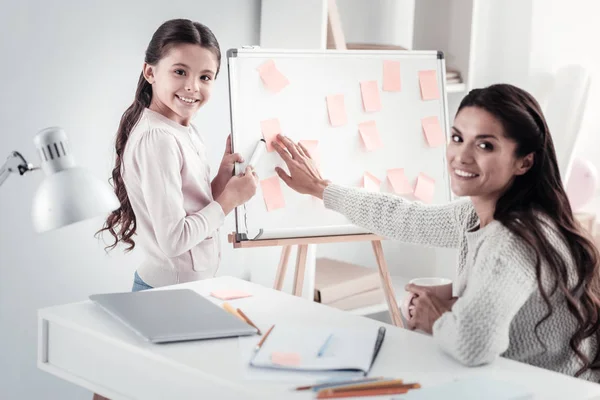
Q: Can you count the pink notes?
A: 15